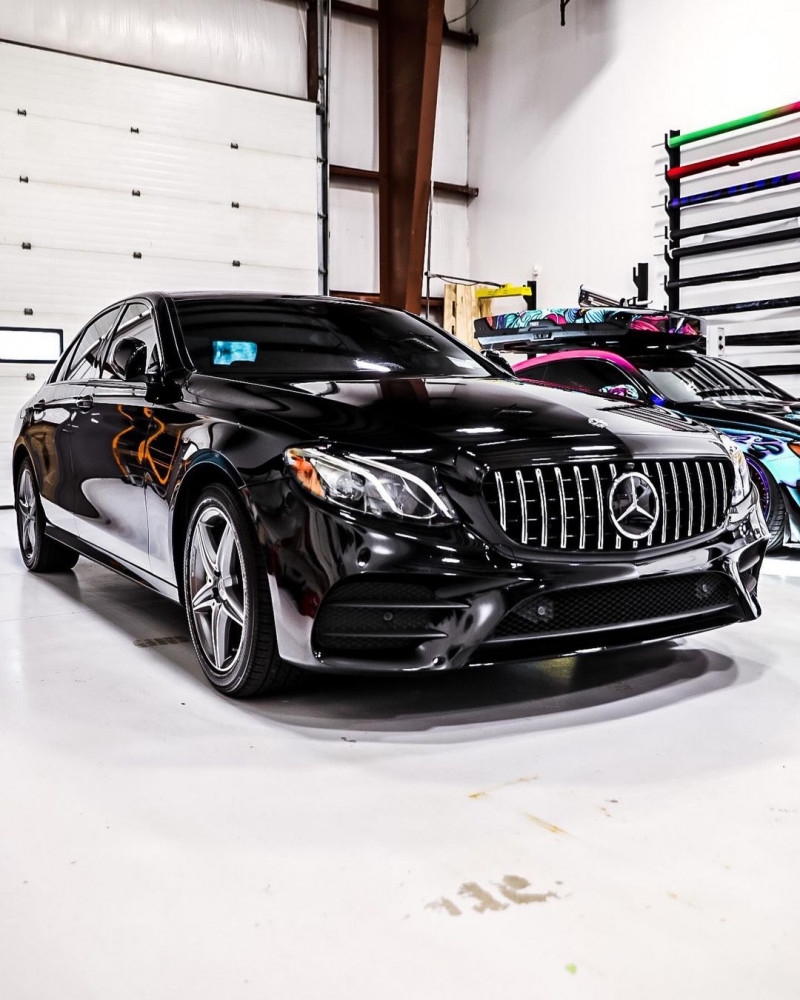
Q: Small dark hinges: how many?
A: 11